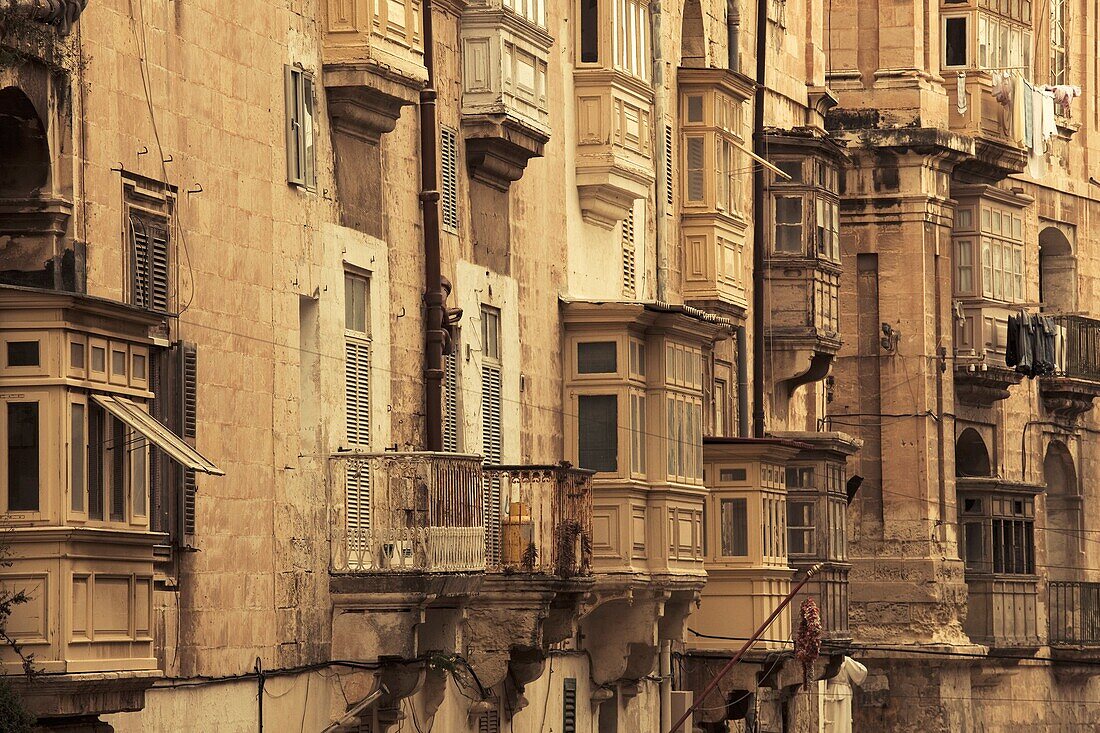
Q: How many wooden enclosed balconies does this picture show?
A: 12